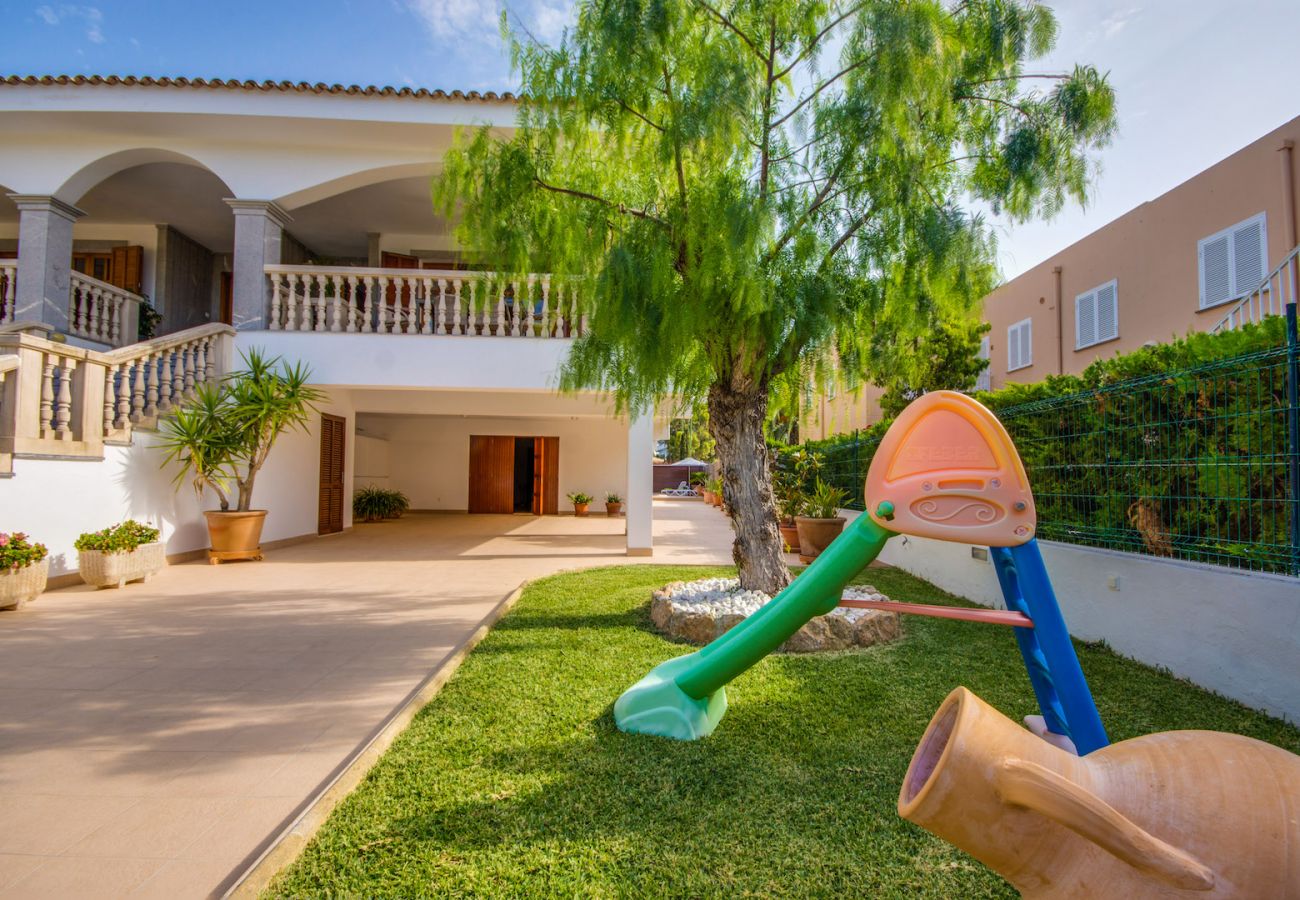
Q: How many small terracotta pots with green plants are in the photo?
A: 2